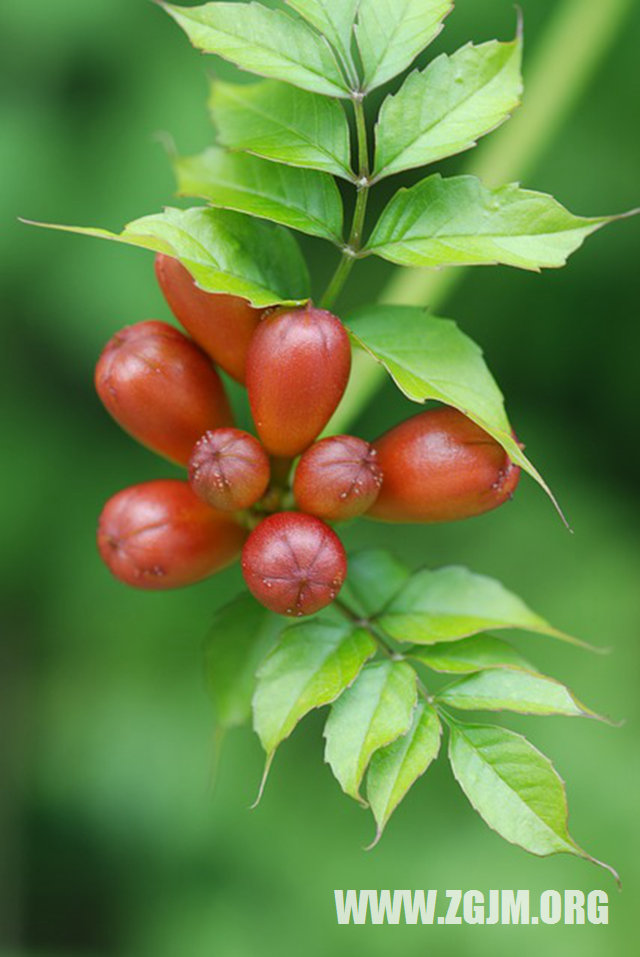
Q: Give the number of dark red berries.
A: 8